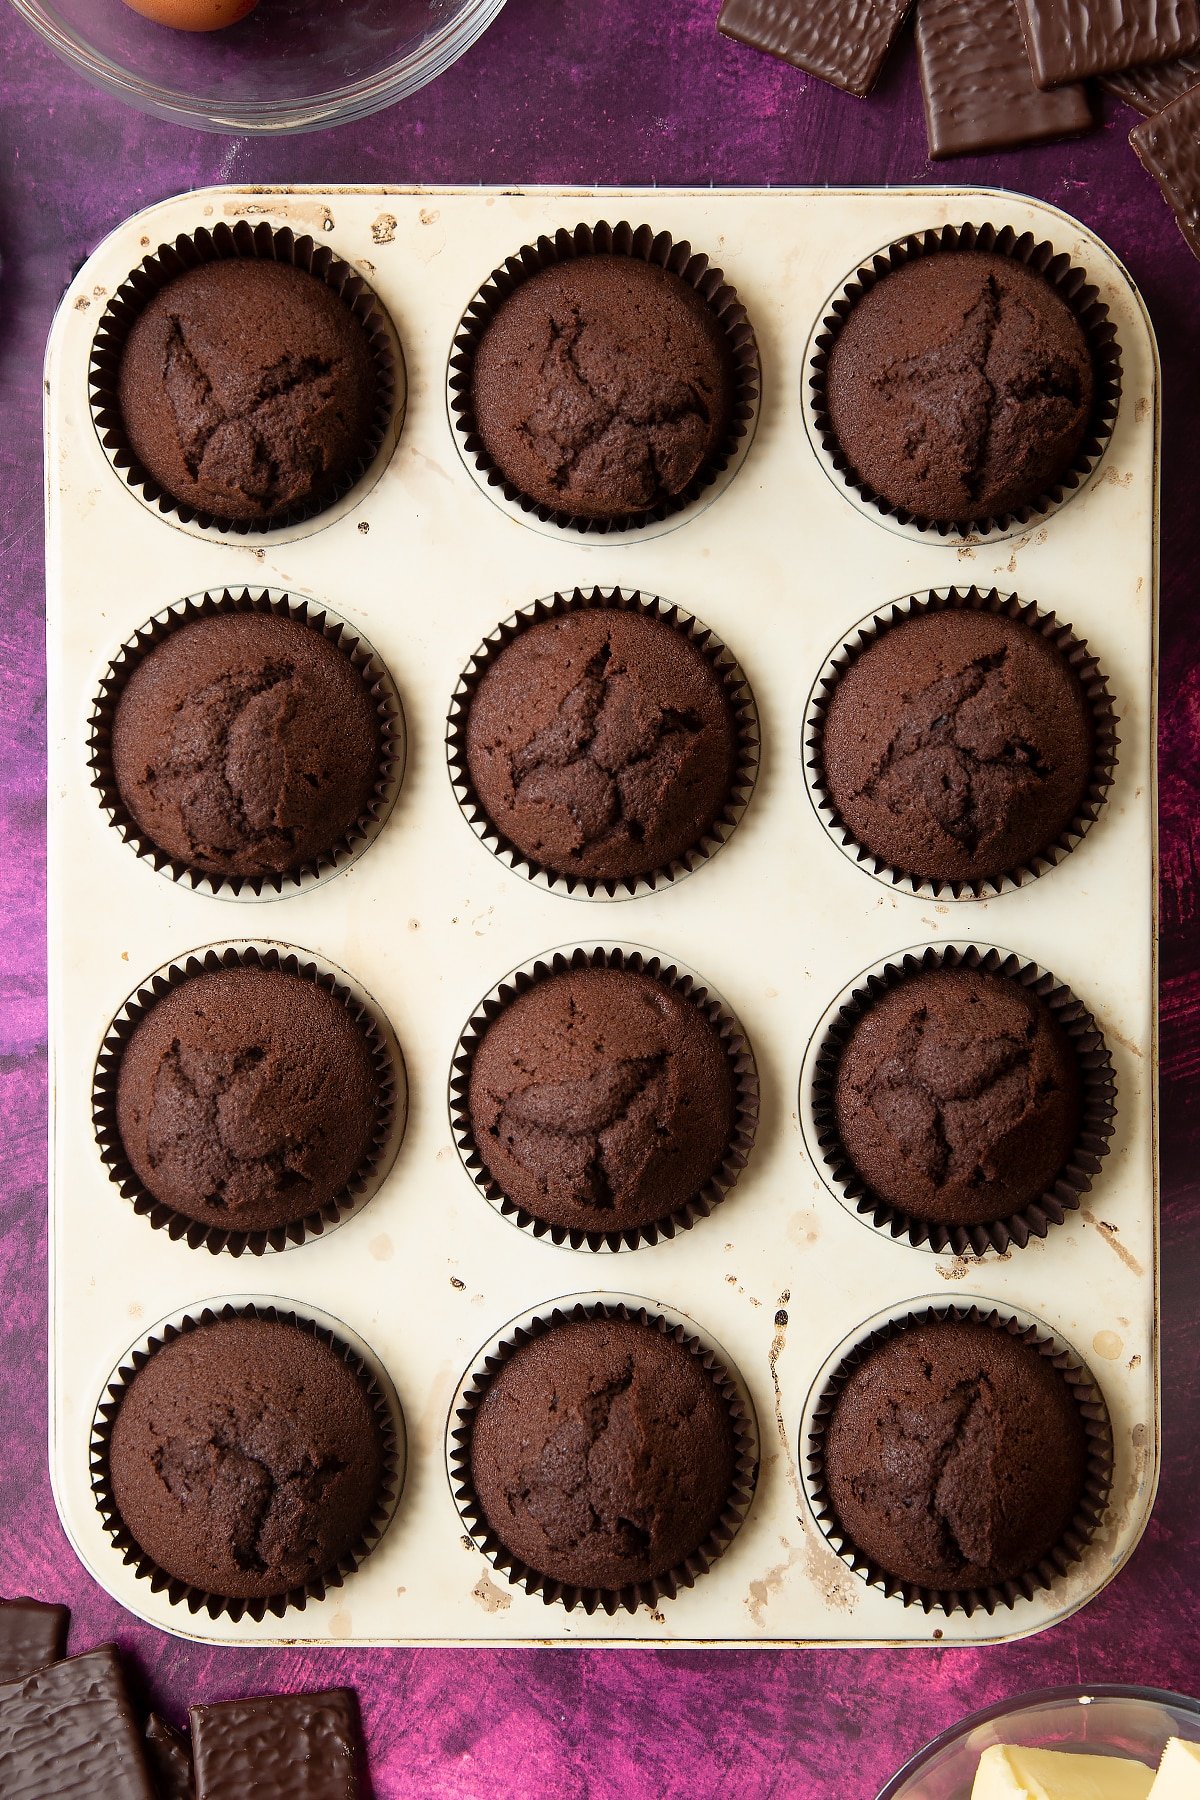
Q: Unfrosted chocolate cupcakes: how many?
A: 12